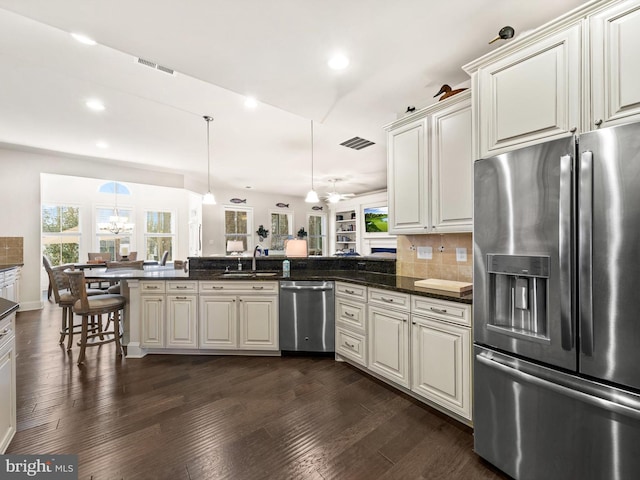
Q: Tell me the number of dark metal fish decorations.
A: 3